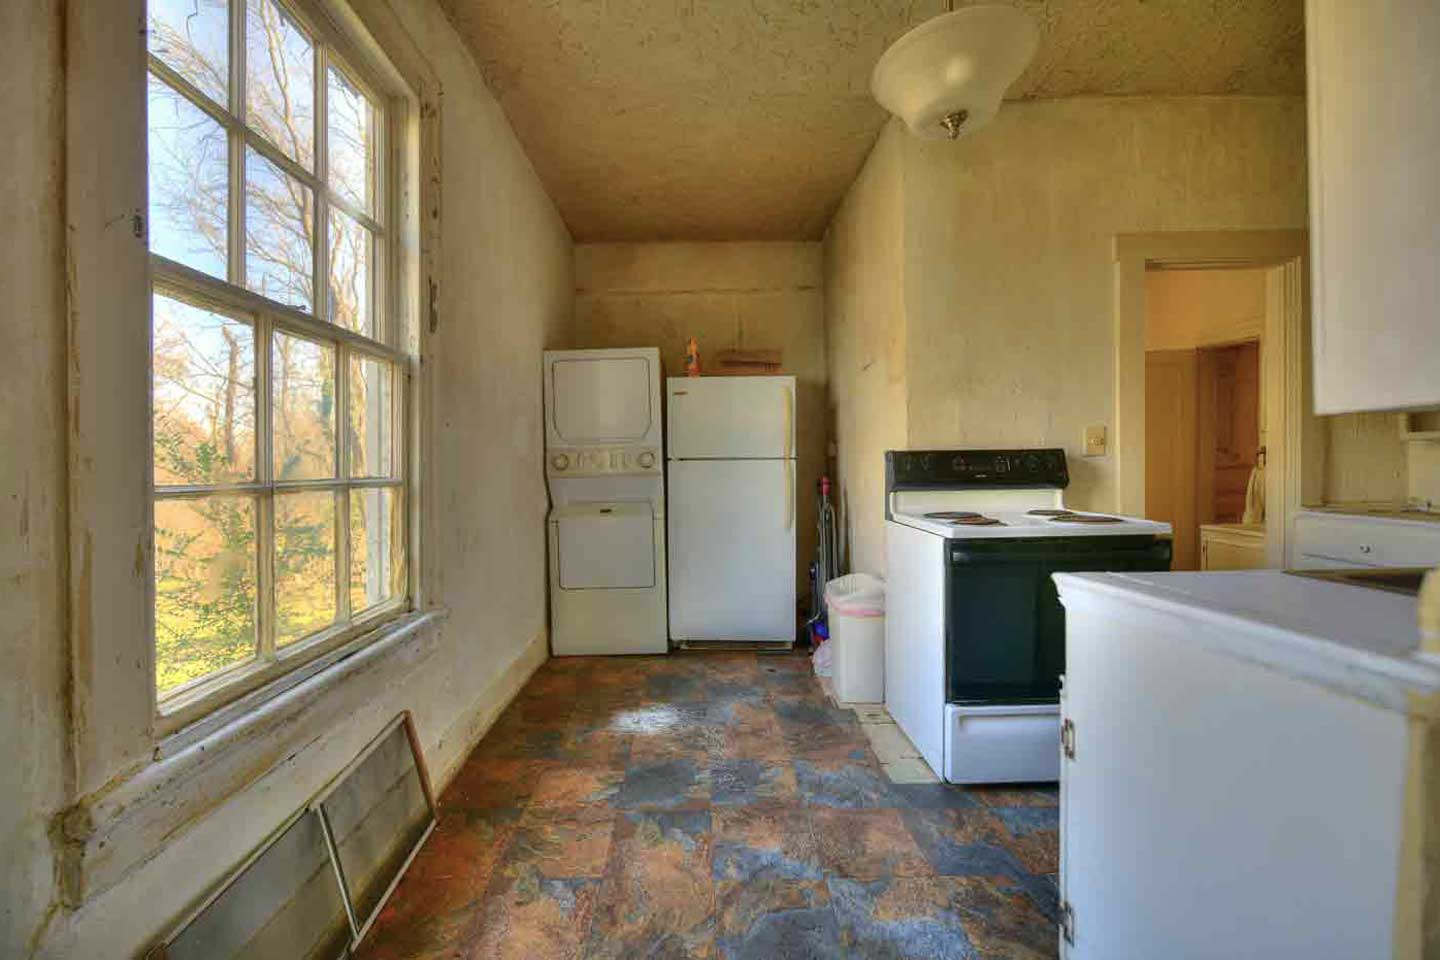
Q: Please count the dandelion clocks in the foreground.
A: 0